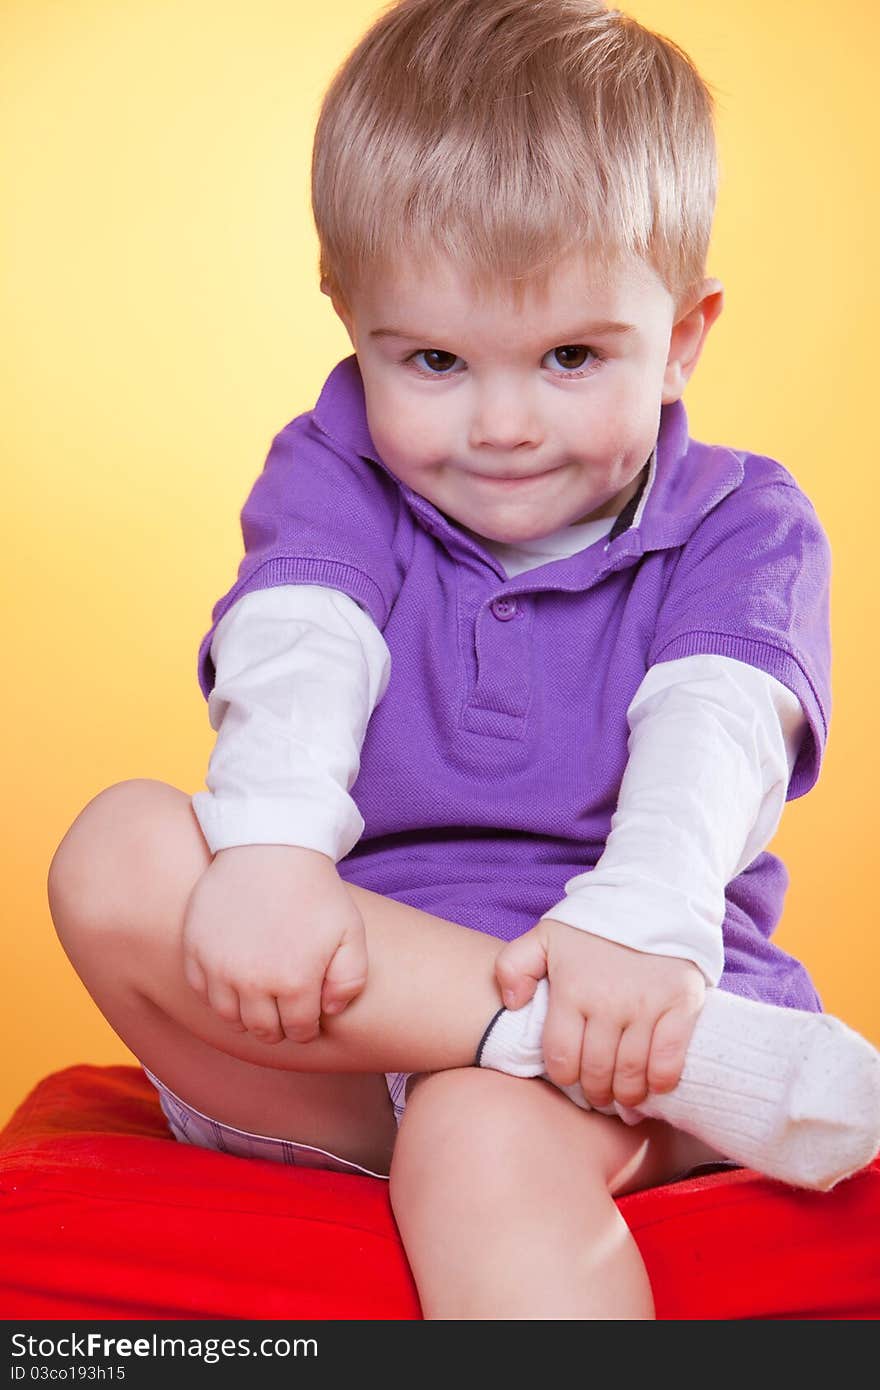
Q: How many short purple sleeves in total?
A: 2